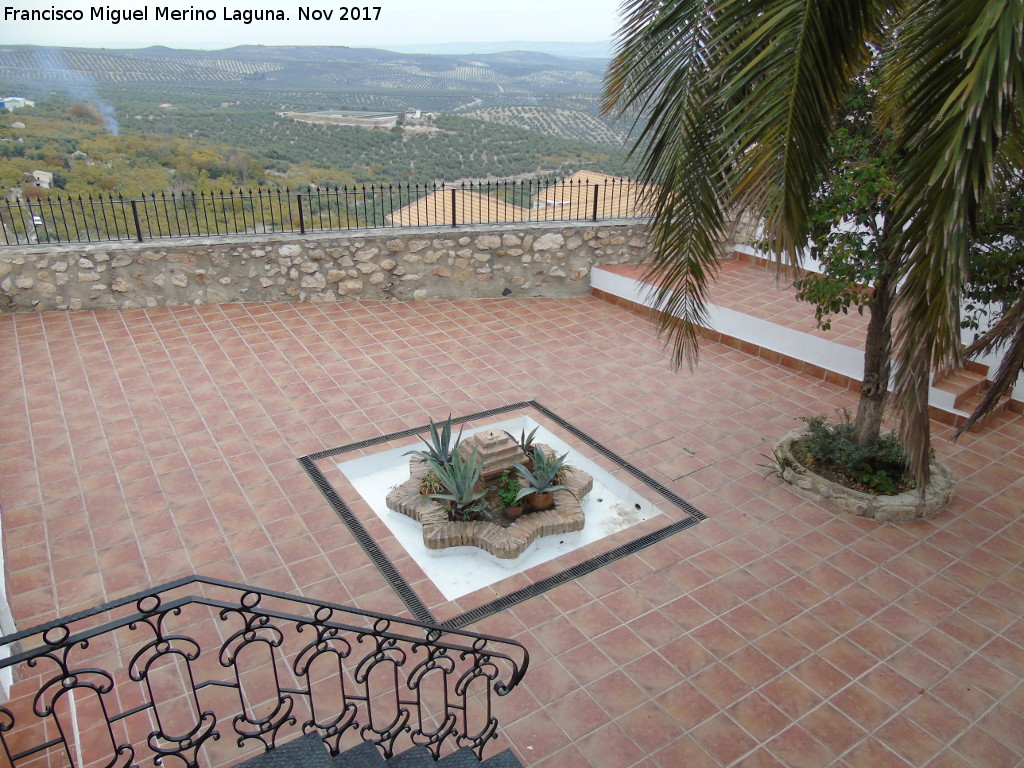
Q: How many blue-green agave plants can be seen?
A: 4